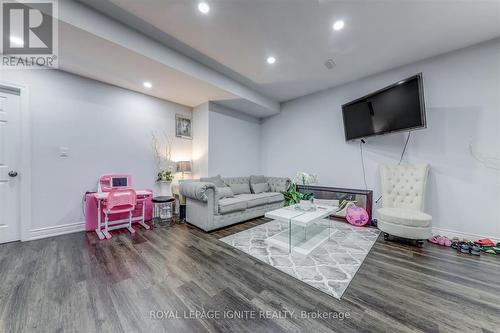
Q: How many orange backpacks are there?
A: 0